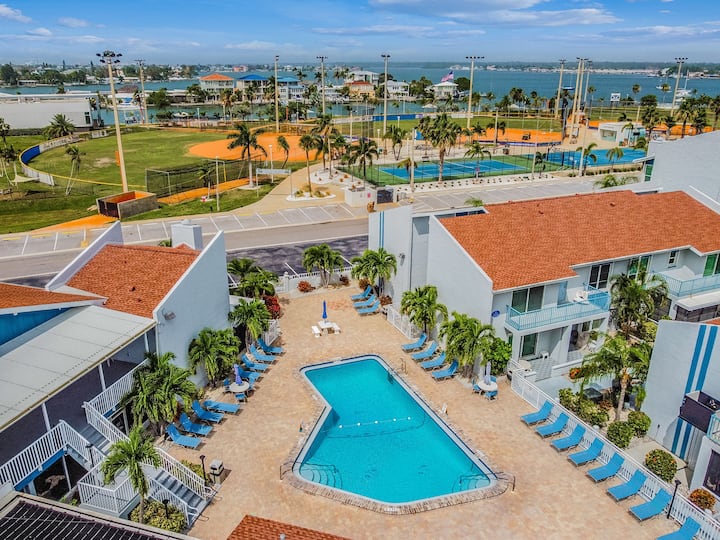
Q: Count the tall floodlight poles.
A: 11